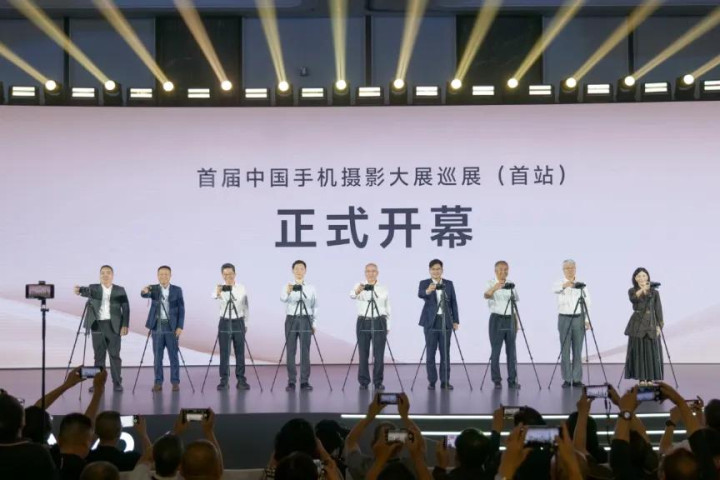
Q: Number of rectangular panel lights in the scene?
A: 13